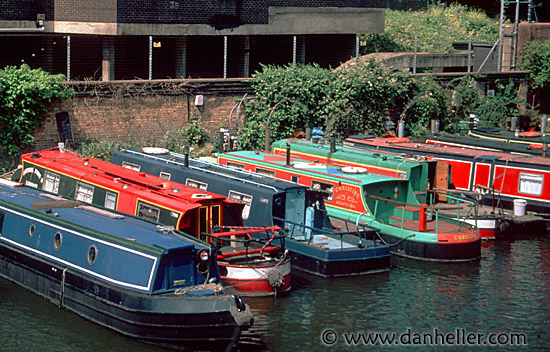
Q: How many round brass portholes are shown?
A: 3